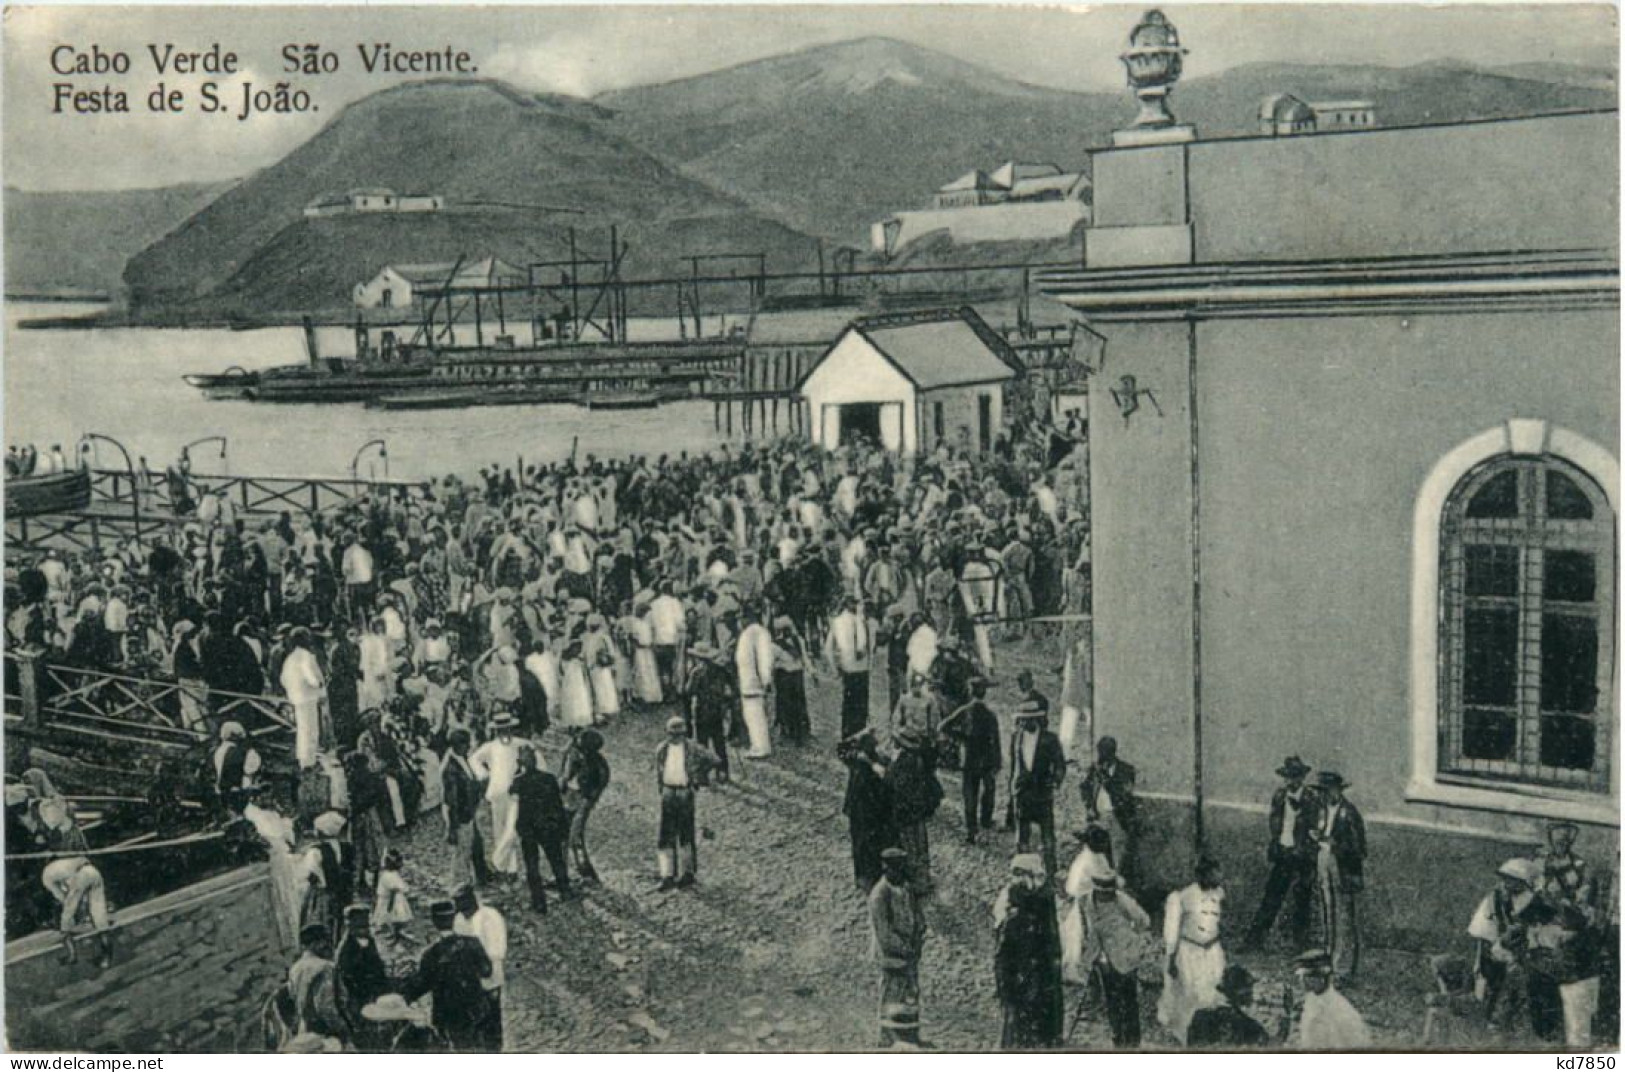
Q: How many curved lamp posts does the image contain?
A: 3